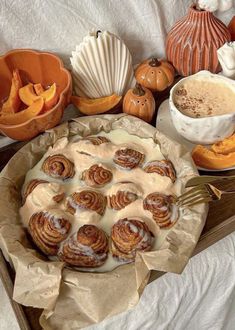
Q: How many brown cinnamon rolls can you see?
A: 12